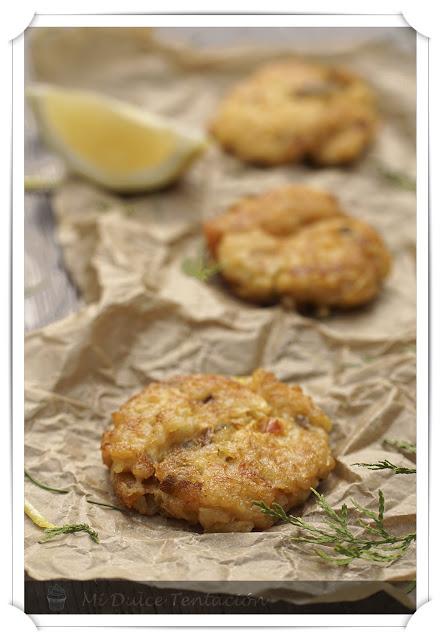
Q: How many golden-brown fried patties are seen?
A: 3